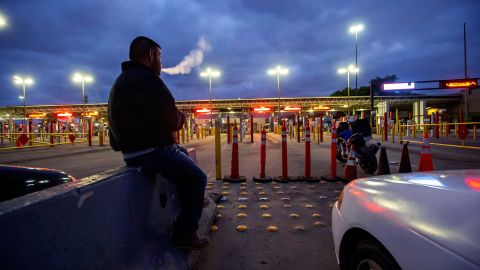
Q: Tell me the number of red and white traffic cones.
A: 7